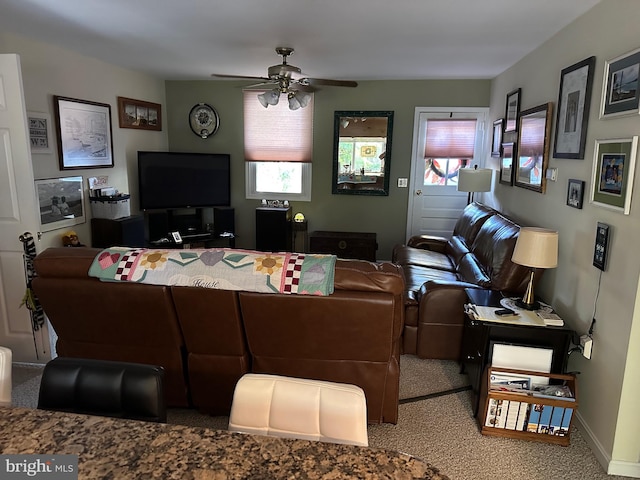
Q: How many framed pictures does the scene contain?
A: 12